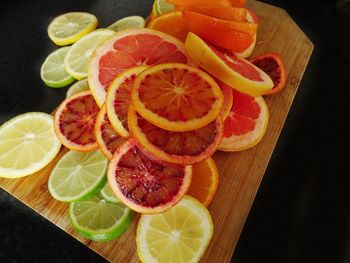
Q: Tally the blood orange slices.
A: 7